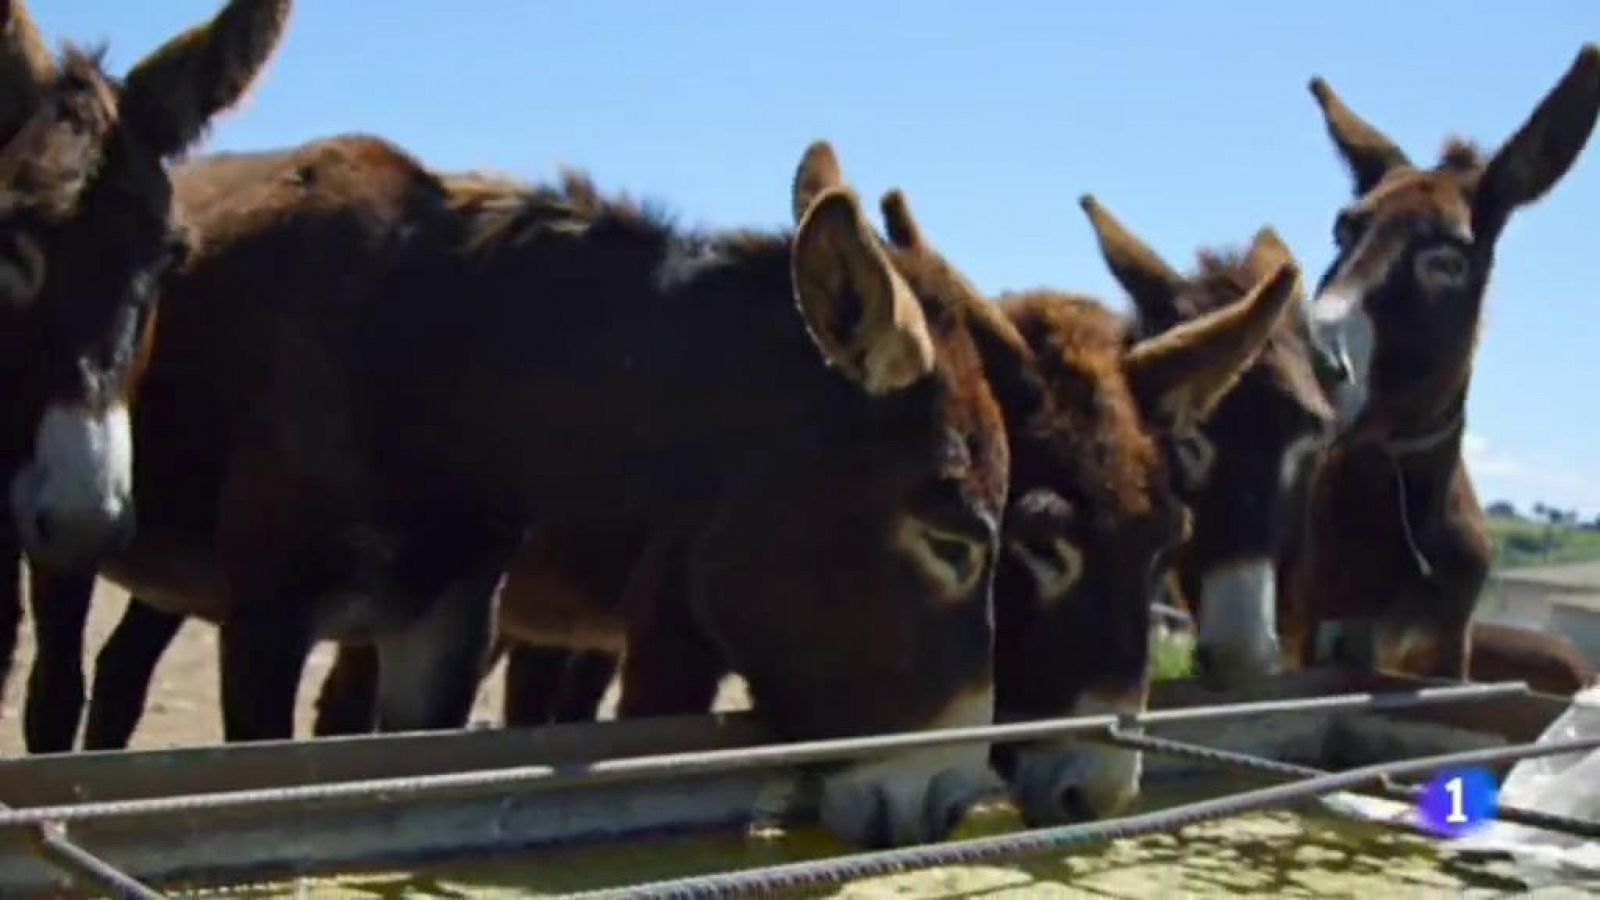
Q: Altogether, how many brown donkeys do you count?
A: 5